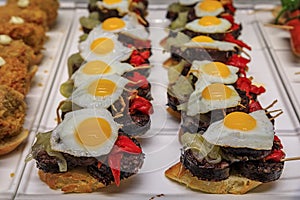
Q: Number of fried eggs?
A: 12